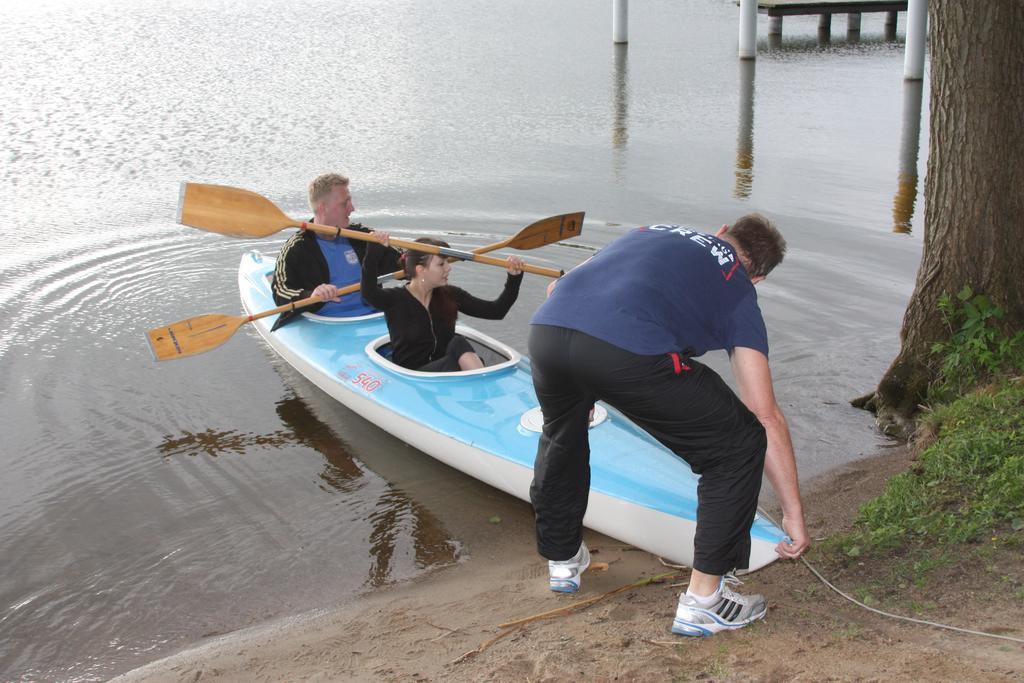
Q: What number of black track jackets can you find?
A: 1